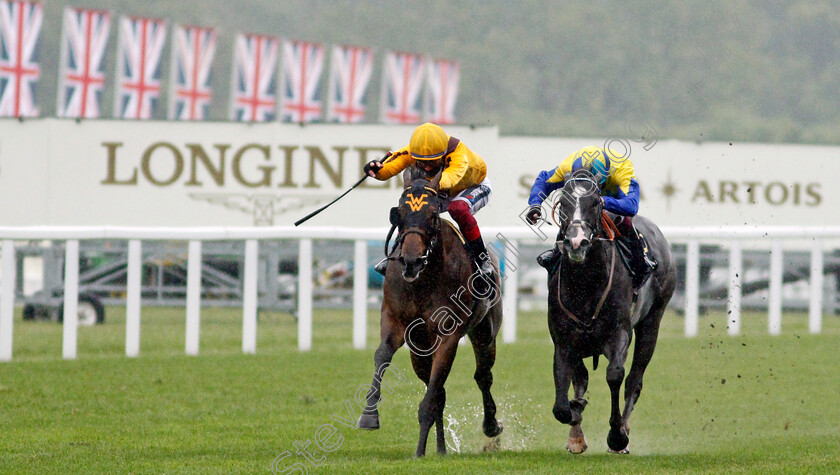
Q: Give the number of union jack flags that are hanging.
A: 9